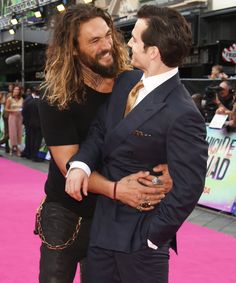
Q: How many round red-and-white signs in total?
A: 1